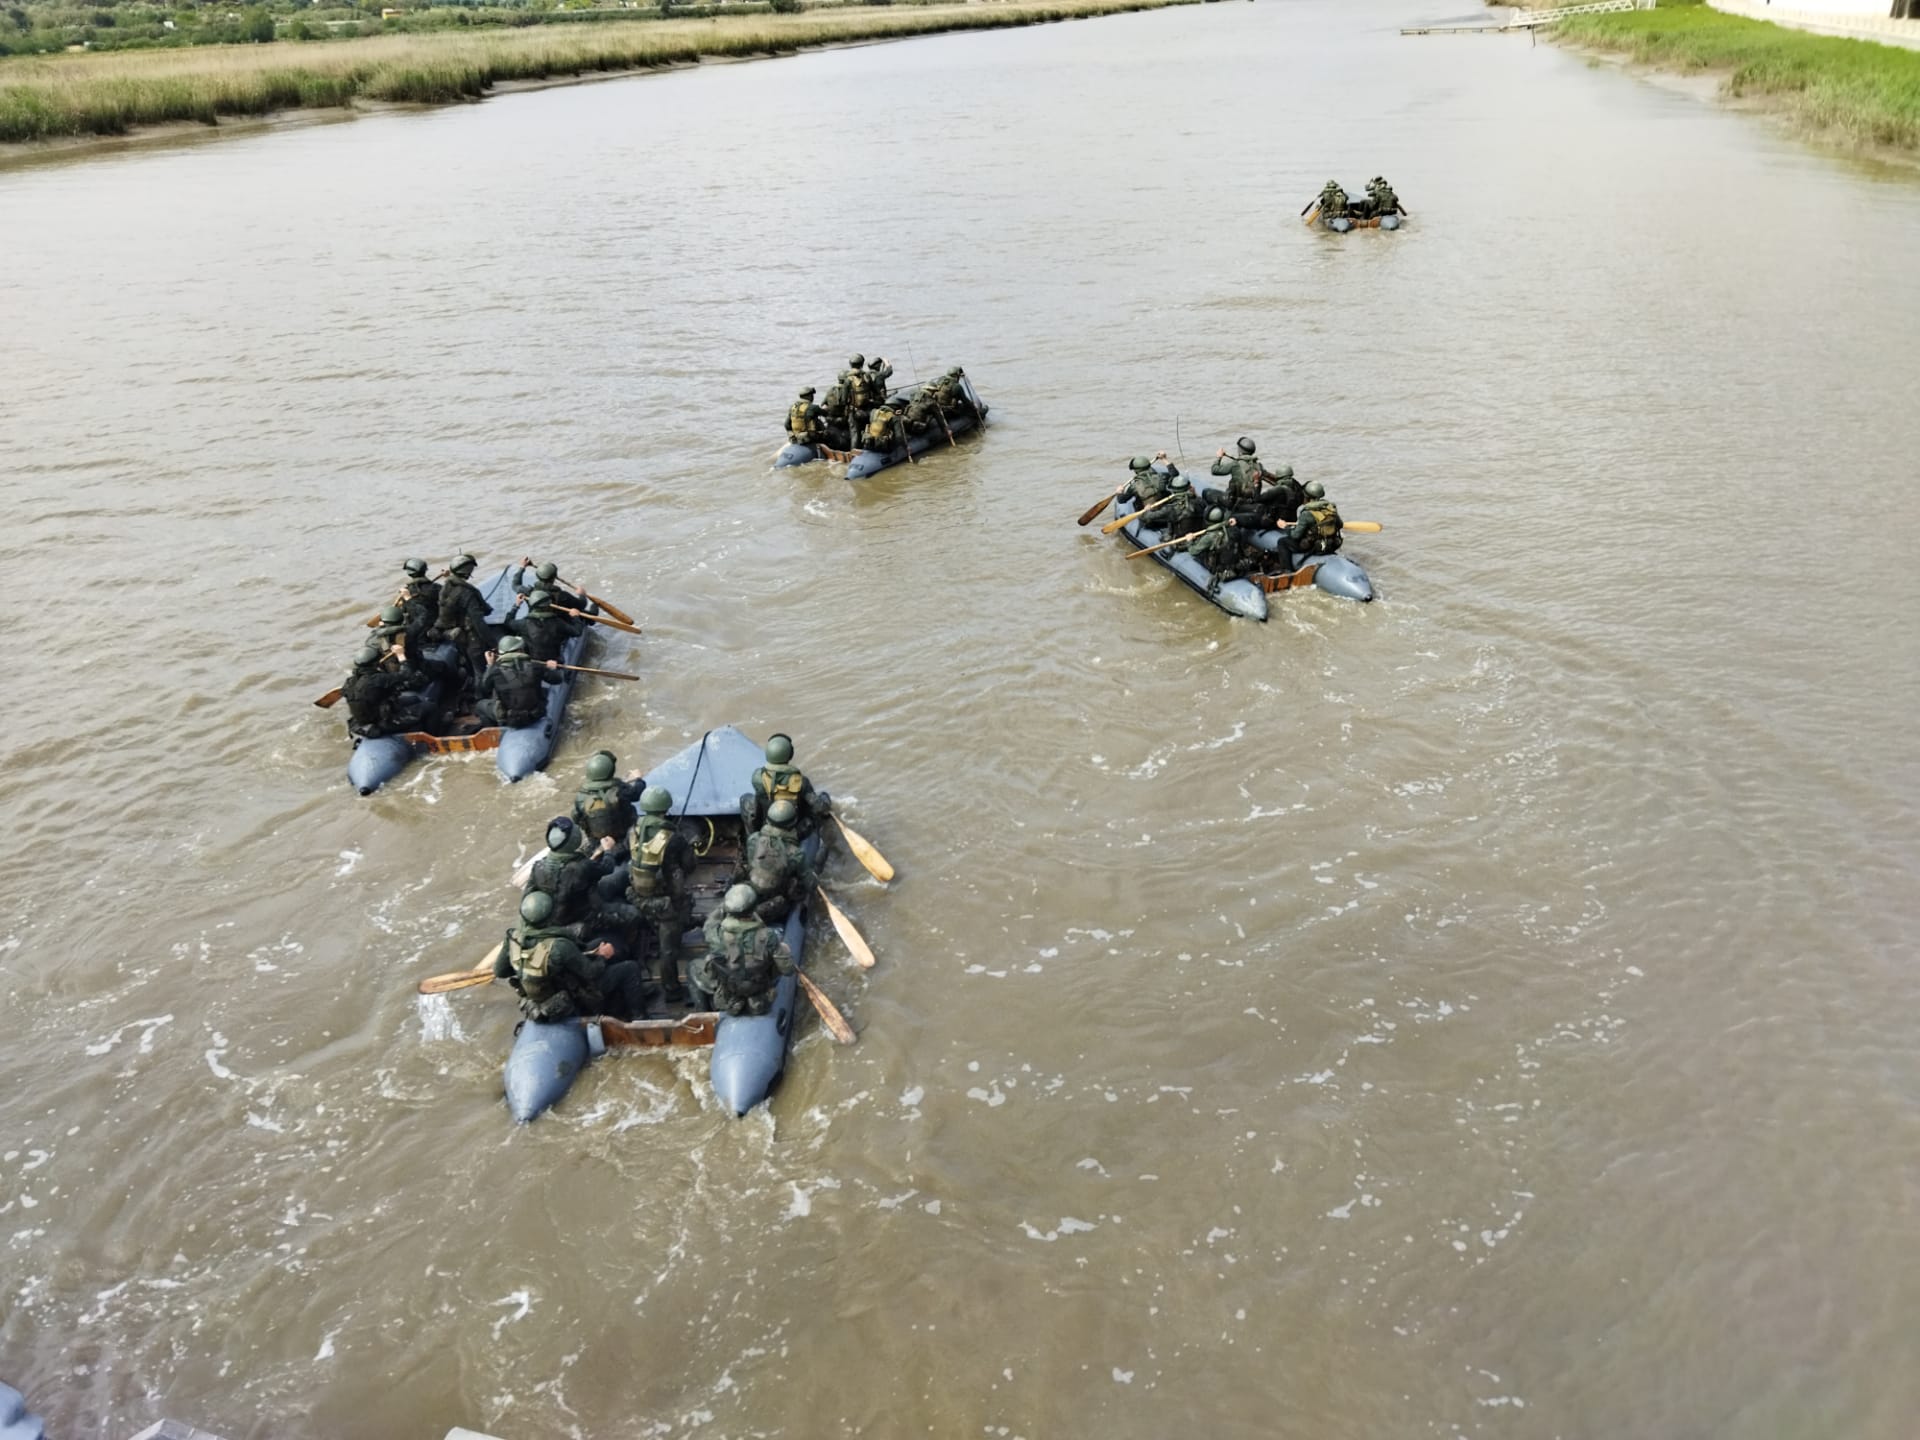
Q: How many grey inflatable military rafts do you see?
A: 5